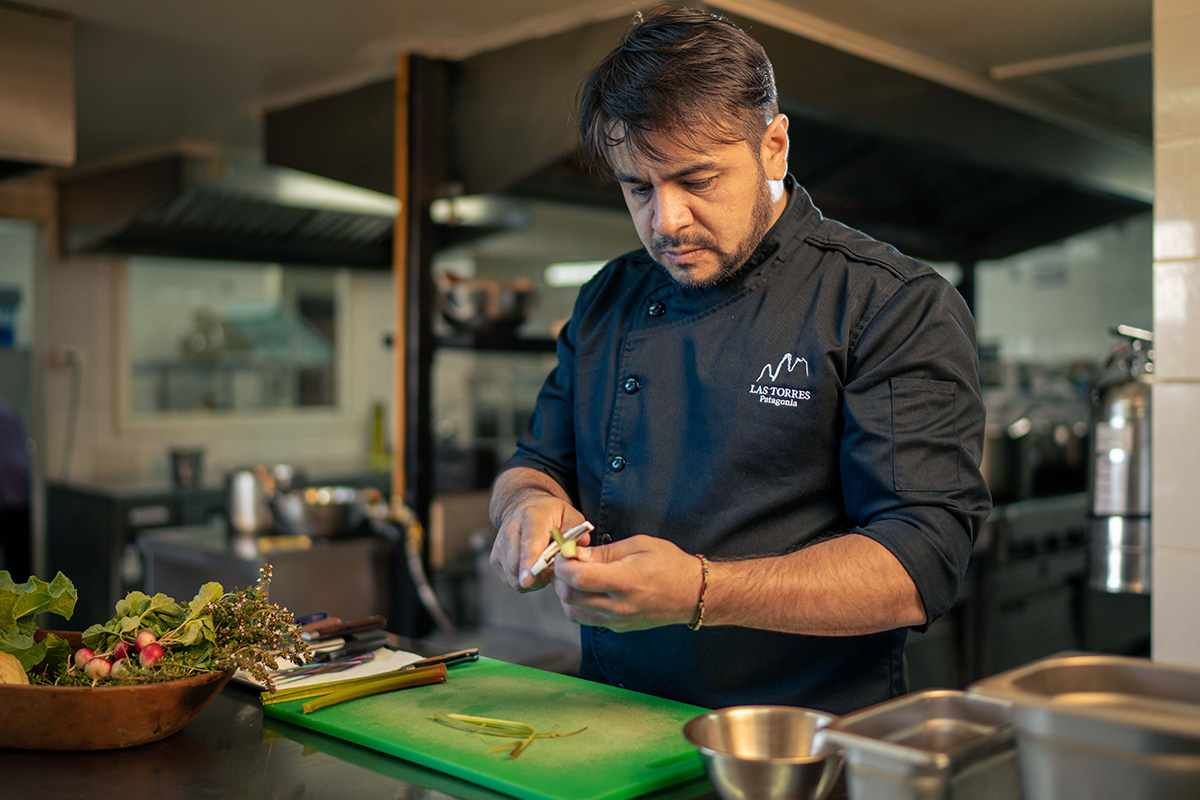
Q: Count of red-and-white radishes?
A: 6